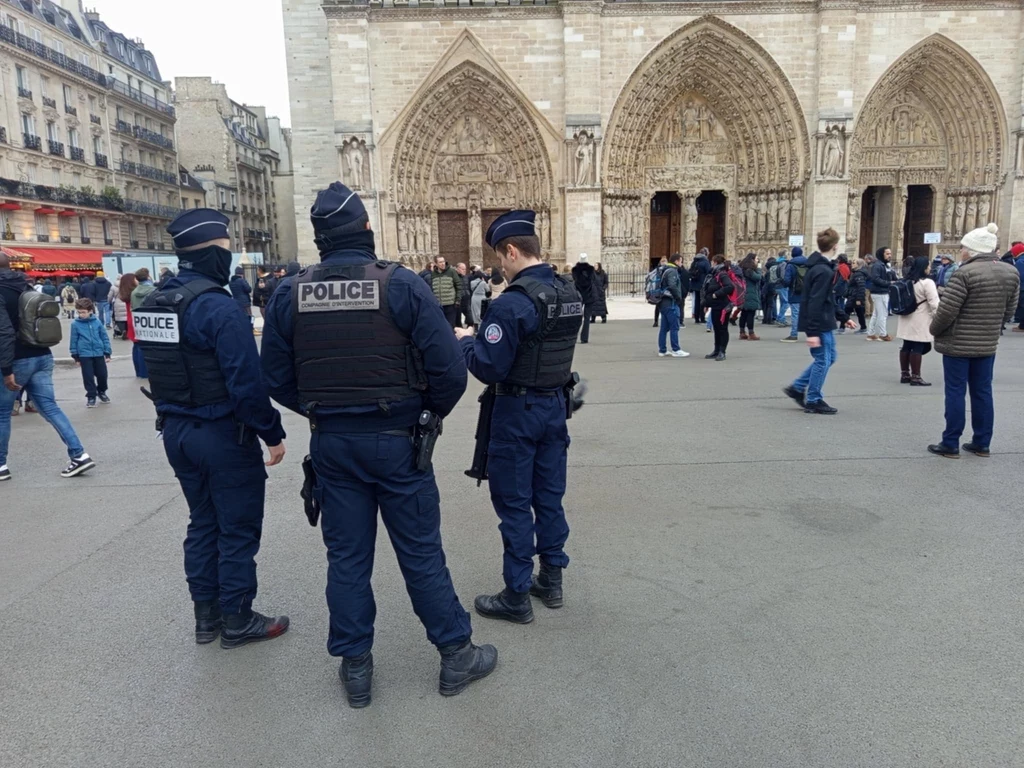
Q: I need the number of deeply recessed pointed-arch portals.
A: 3